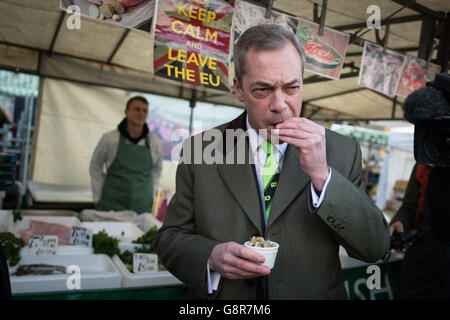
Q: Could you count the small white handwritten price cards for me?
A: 3